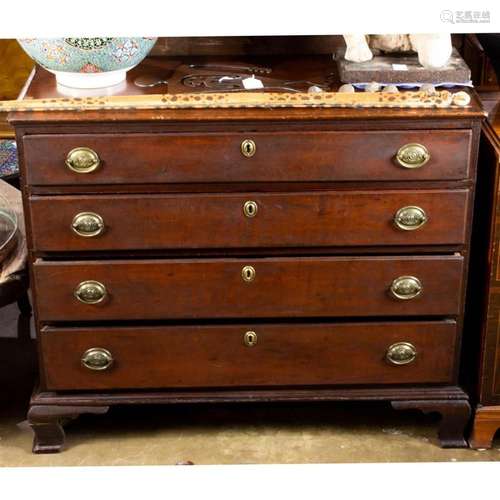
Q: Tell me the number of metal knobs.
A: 8